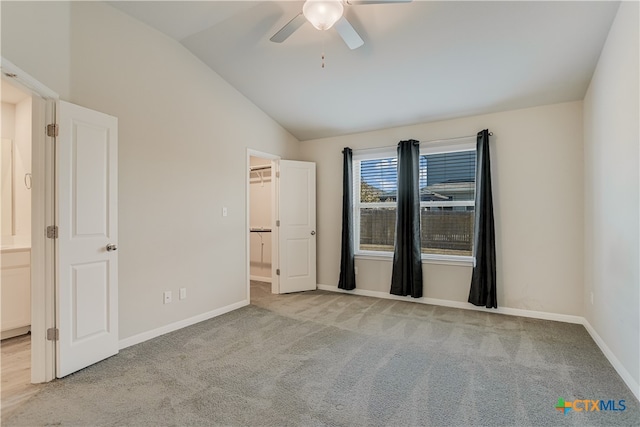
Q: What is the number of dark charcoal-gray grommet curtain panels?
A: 3